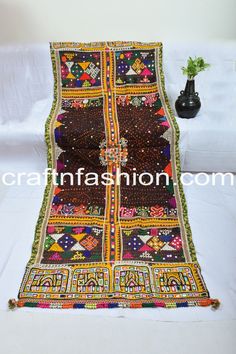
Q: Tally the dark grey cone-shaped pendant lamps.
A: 0